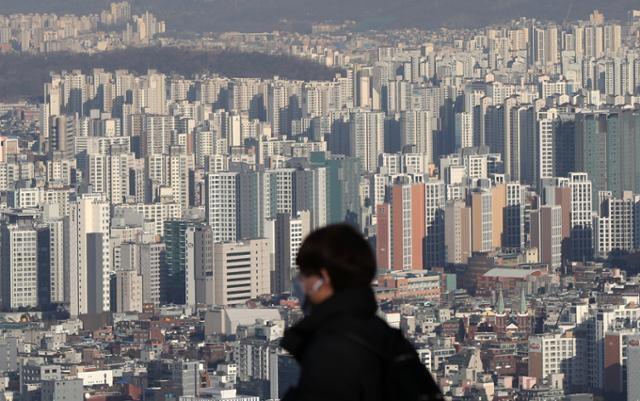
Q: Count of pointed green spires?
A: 2